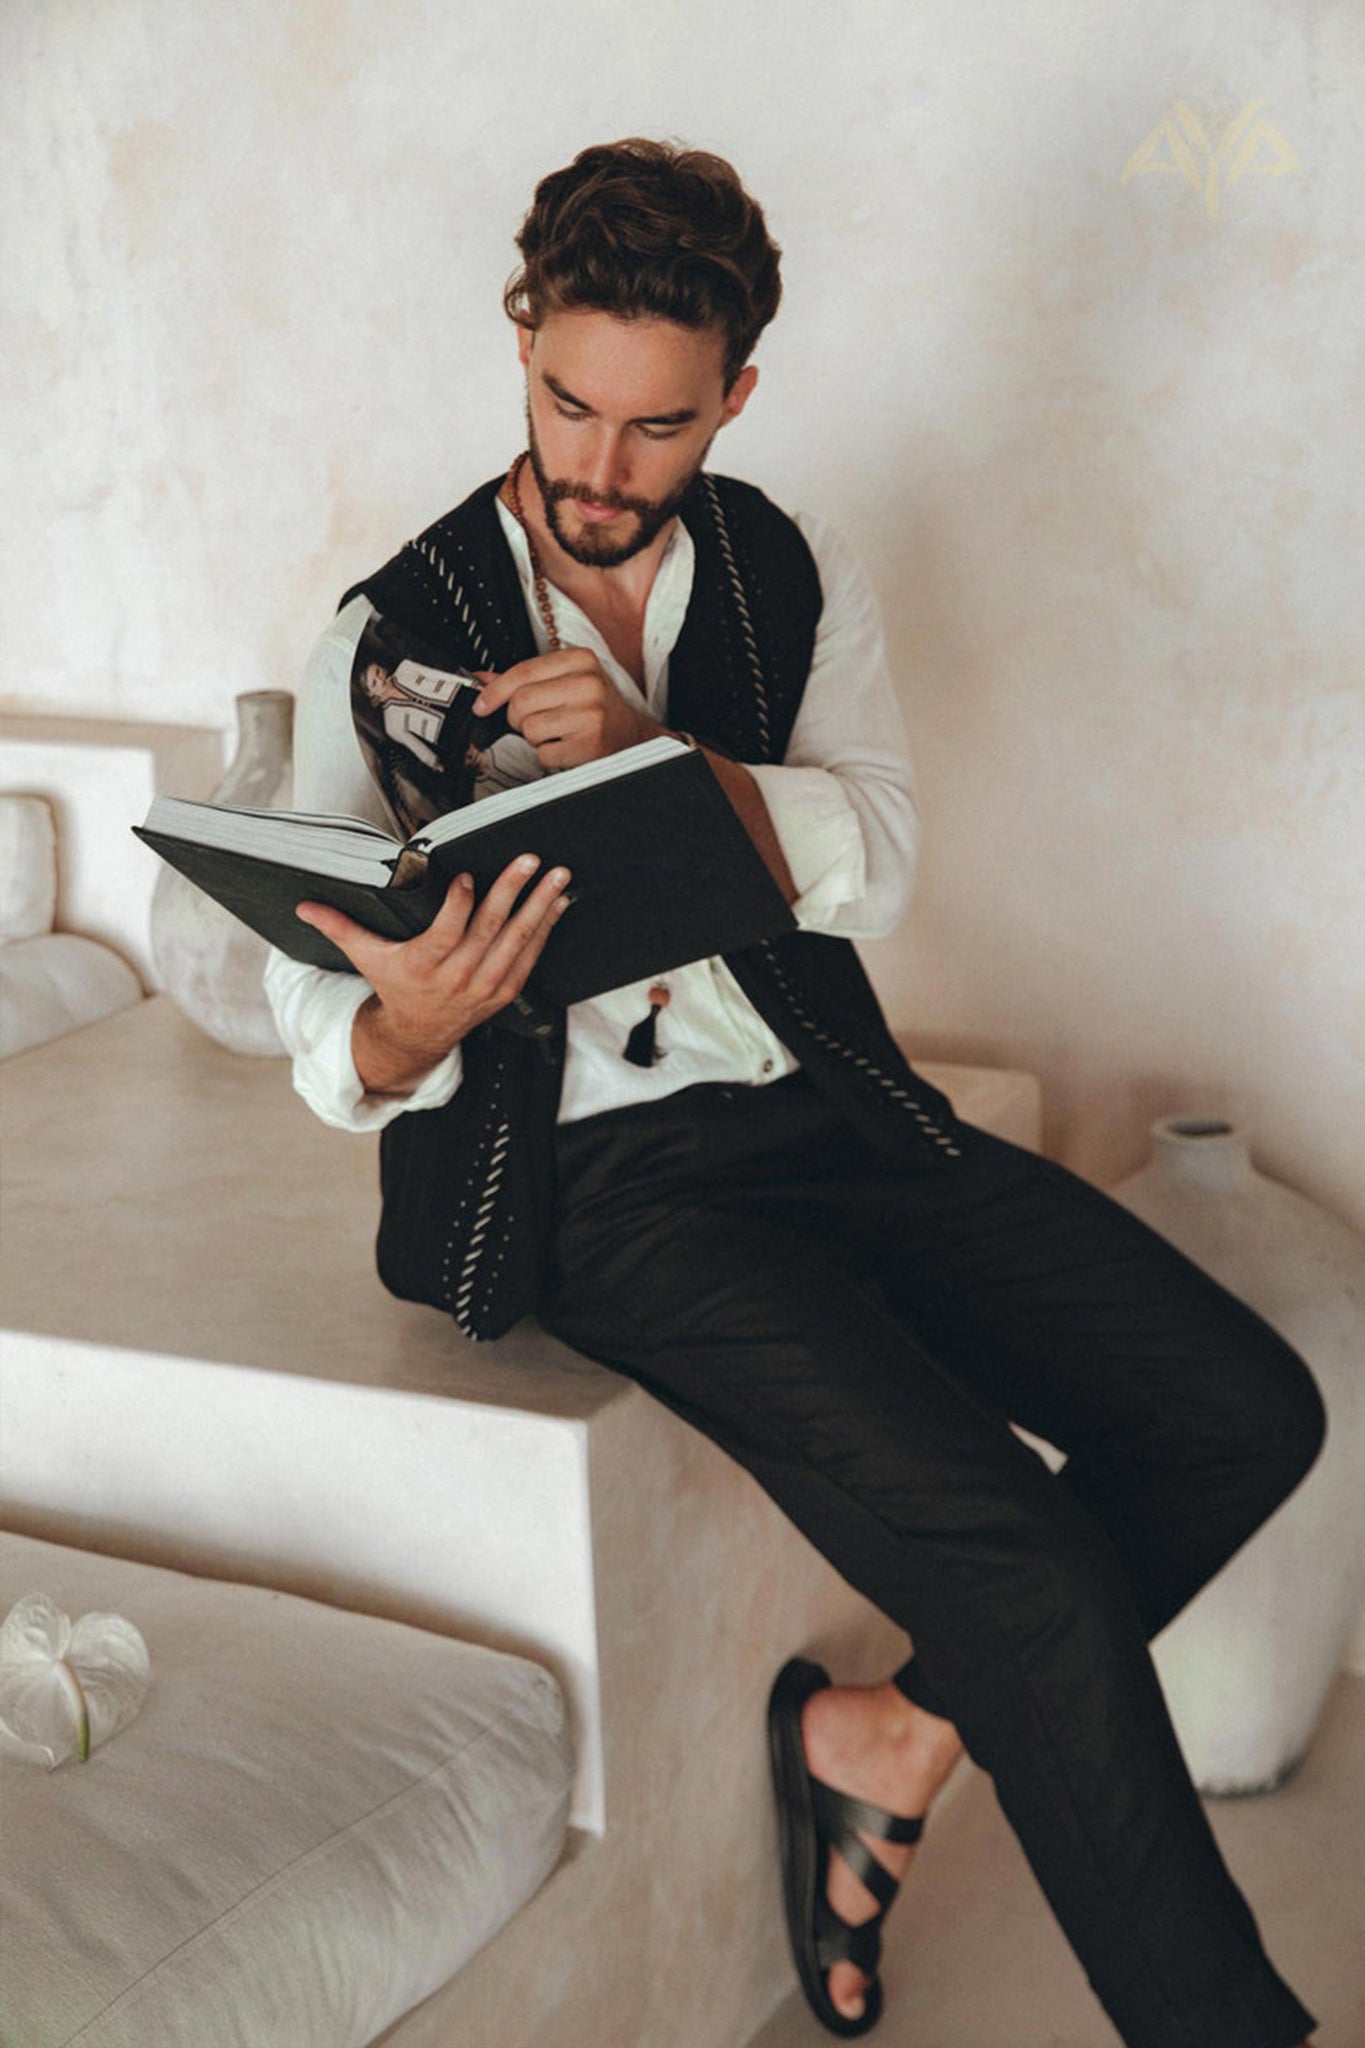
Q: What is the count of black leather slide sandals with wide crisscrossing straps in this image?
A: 1